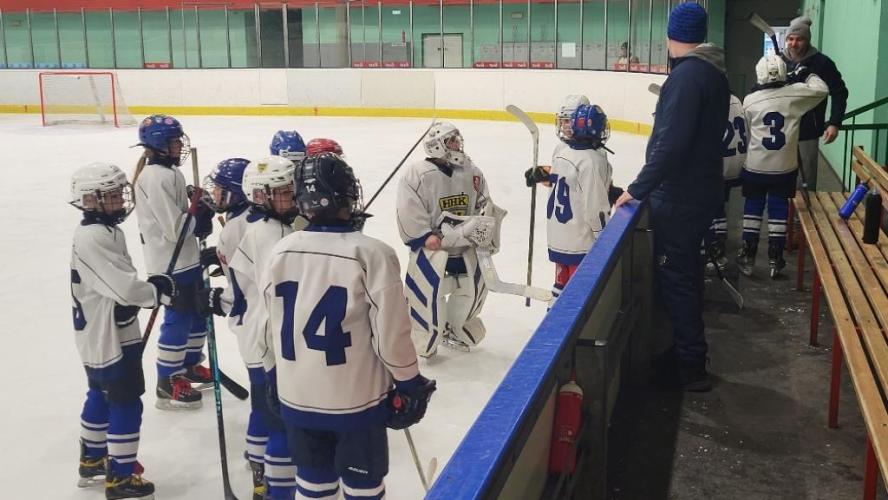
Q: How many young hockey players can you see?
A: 12